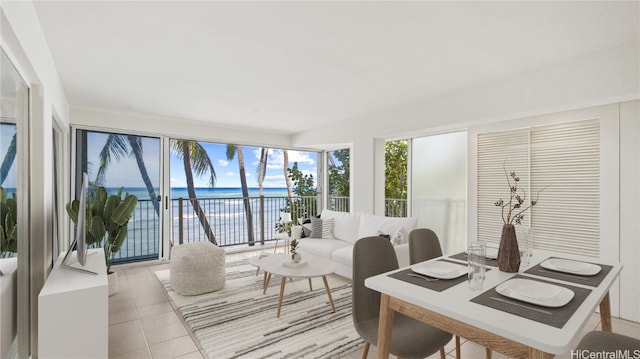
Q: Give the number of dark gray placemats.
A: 4